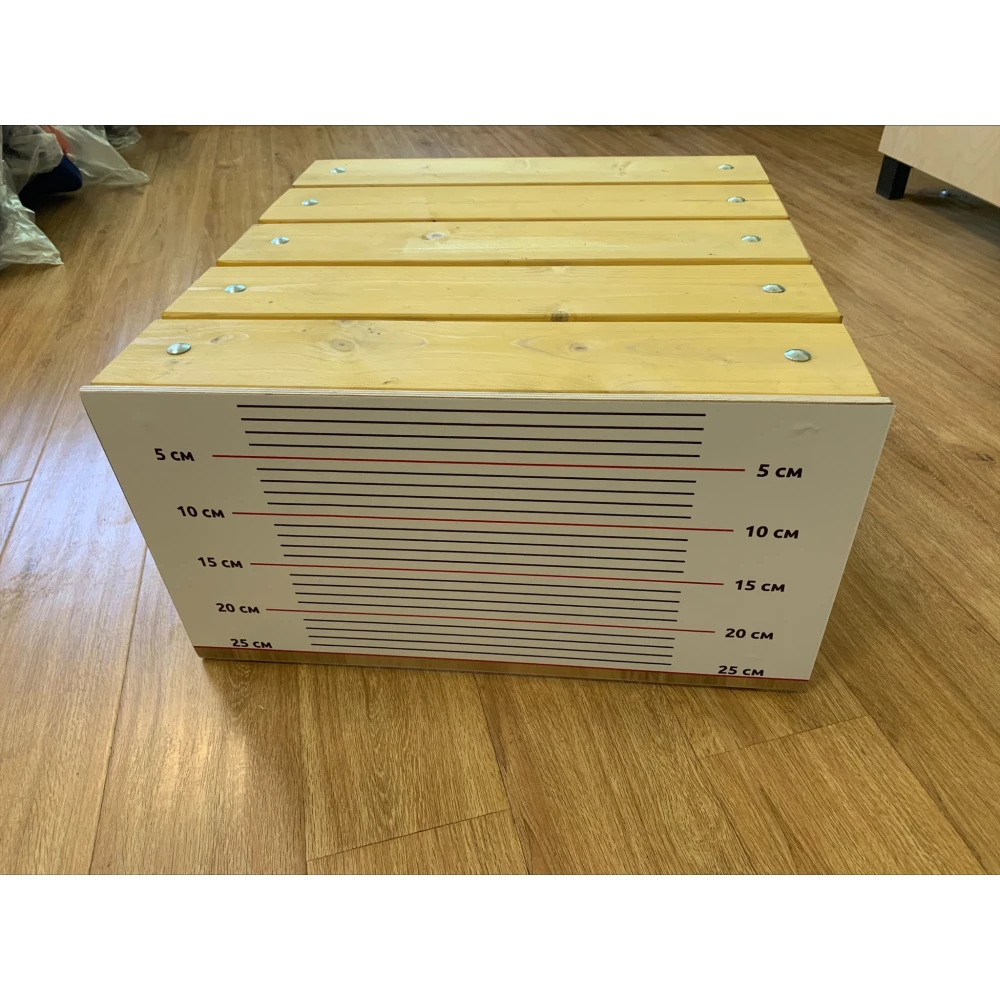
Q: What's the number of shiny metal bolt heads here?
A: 10